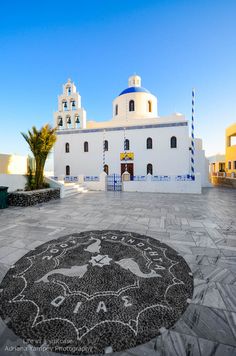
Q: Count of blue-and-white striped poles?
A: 3